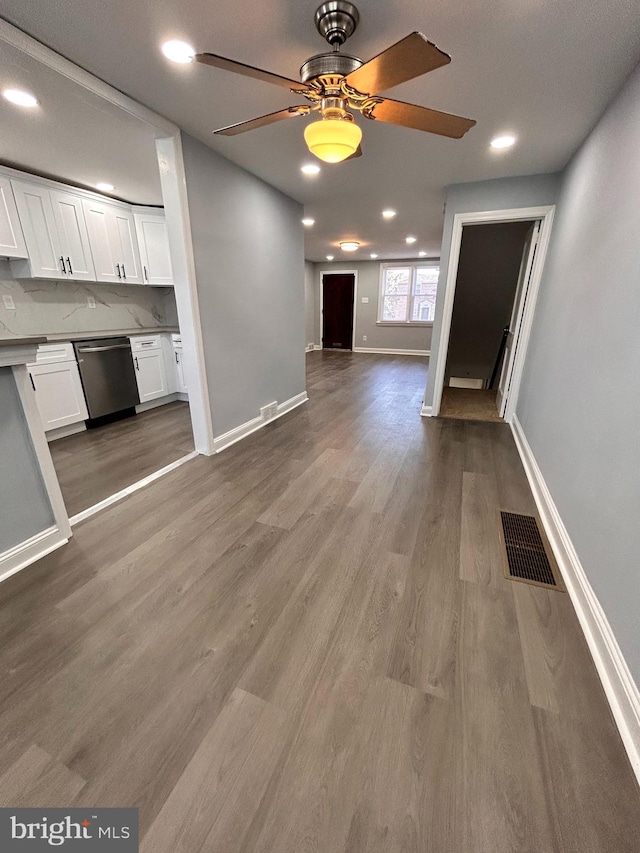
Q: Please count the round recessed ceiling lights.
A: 11